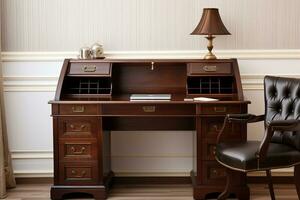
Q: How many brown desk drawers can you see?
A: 11